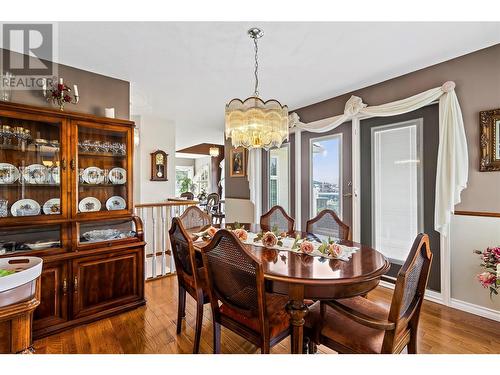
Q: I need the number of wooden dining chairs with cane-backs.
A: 6